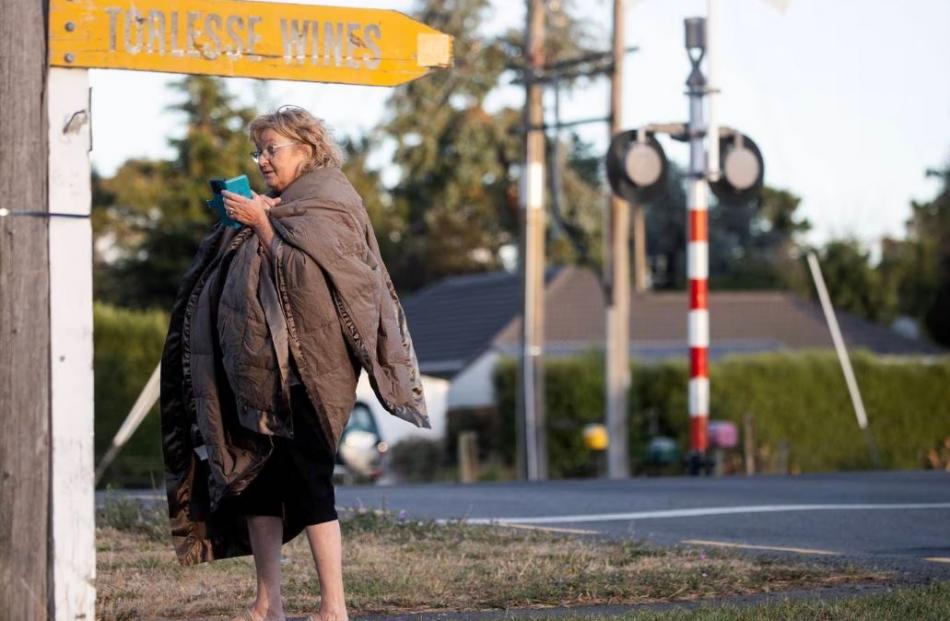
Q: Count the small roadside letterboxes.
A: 3